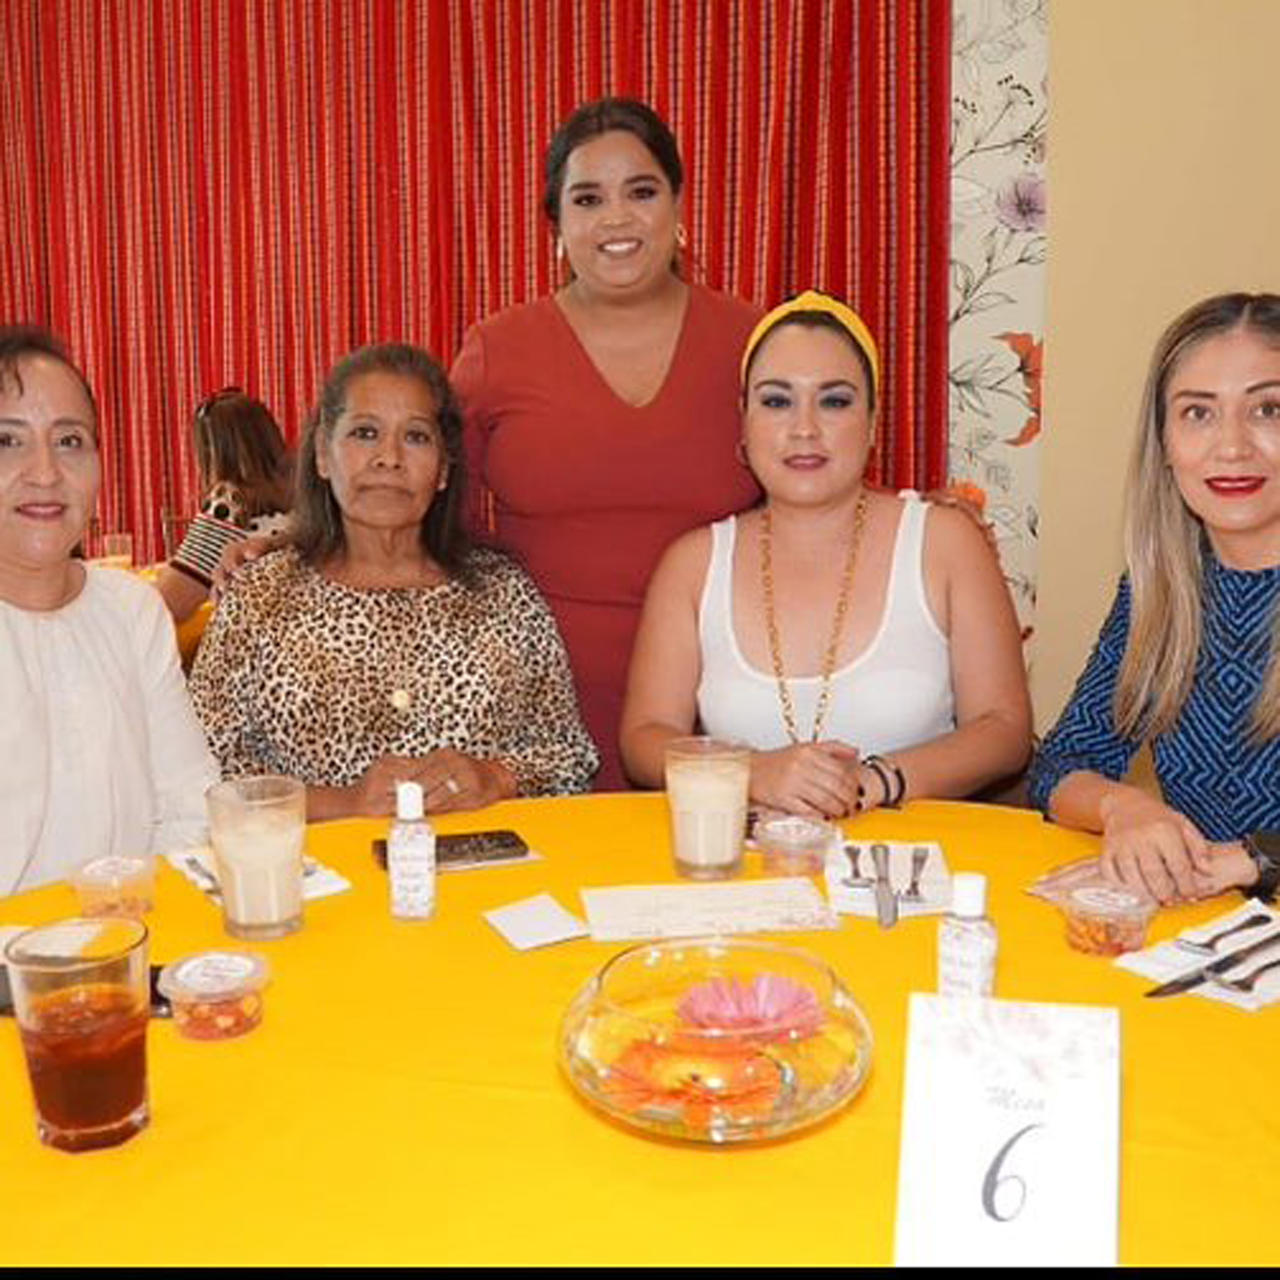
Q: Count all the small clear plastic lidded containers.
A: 4